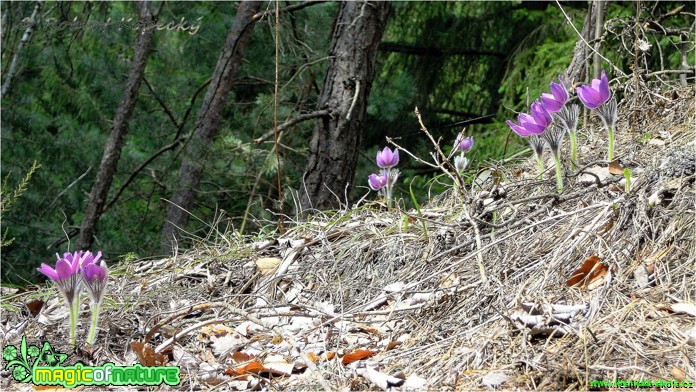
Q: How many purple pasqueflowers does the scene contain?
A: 10